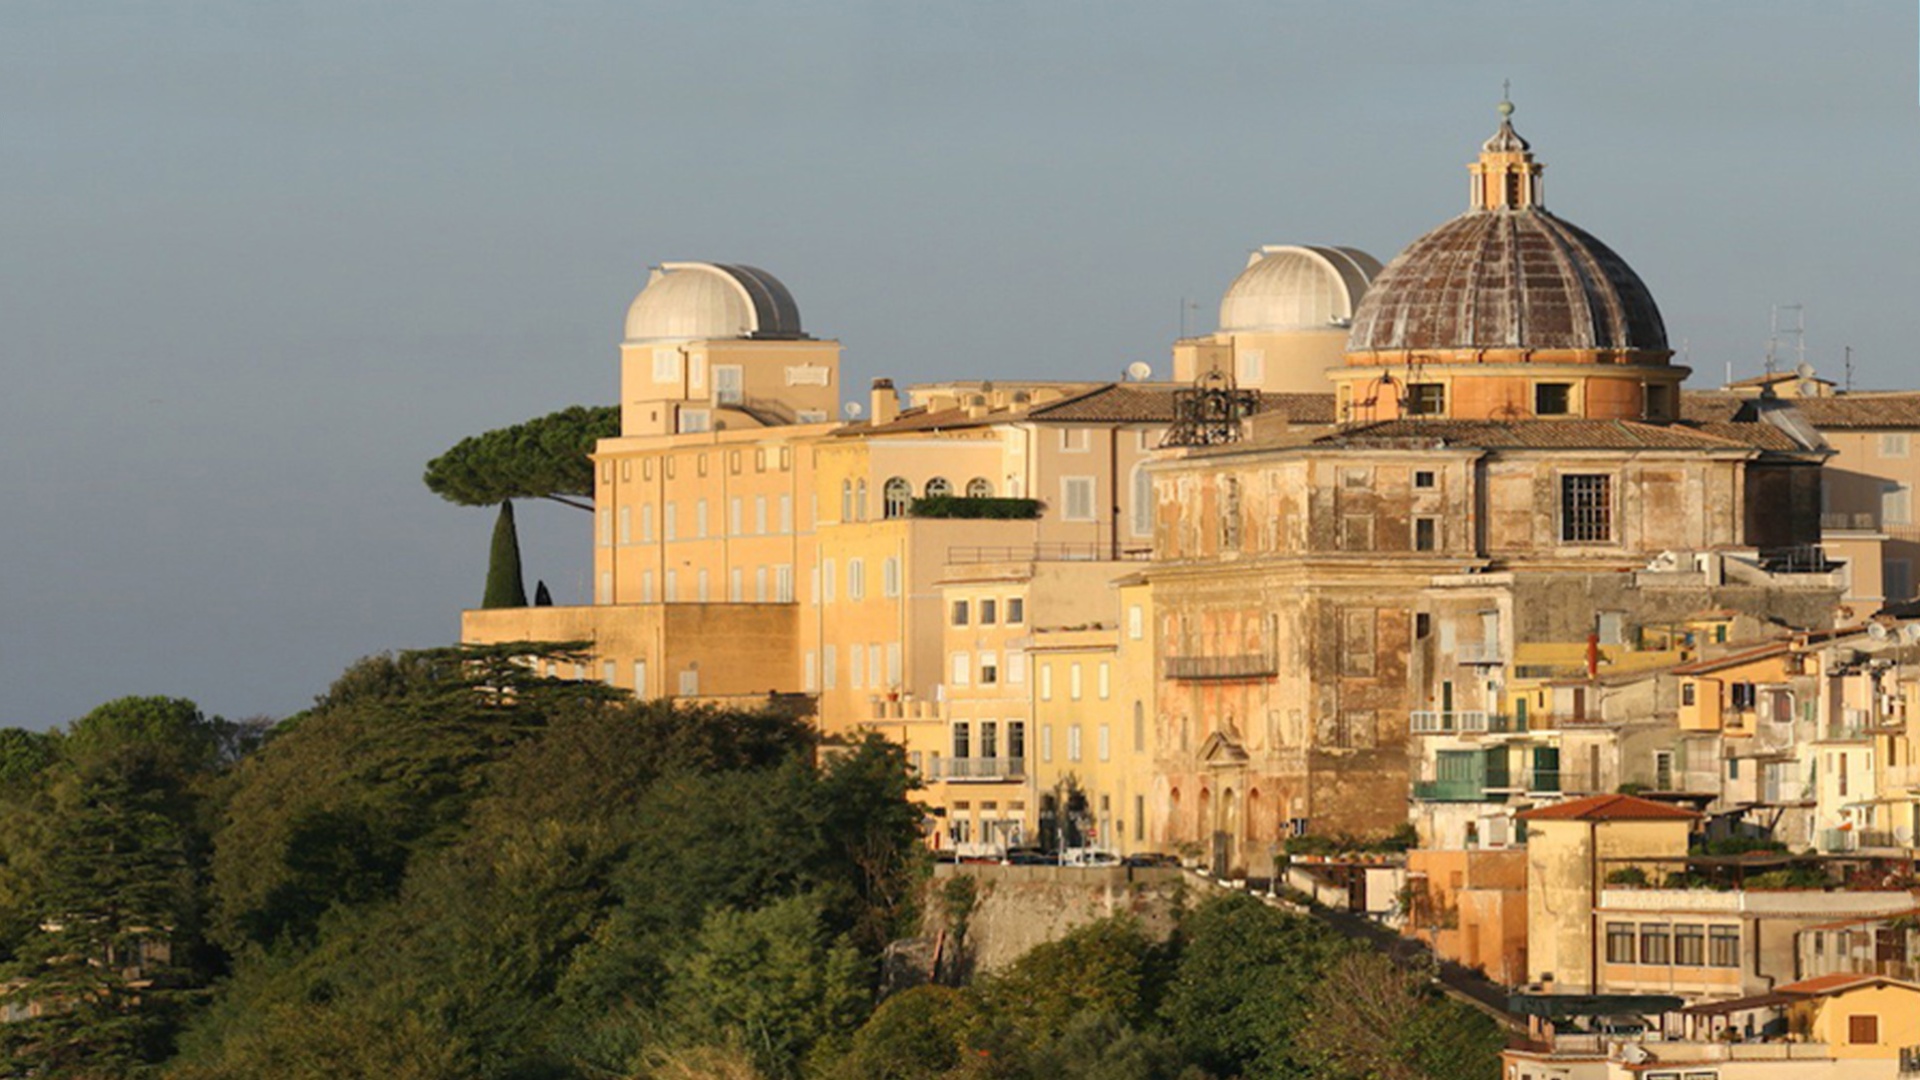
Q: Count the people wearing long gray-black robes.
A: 0